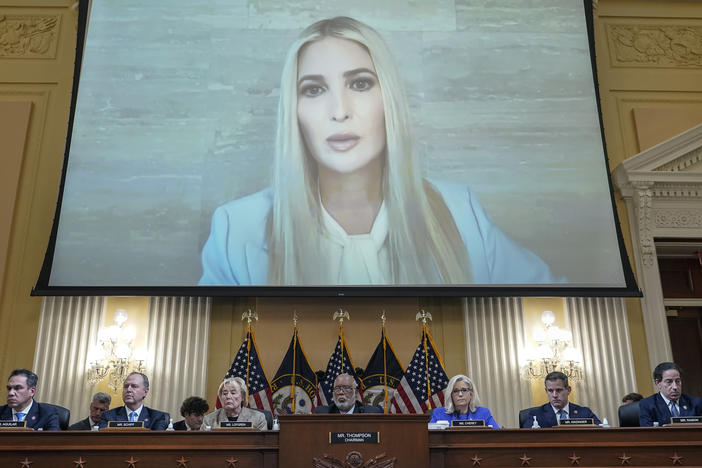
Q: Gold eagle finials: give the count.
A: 3